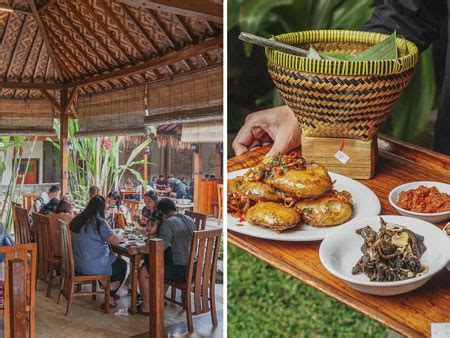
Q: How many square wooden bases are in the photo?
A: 1